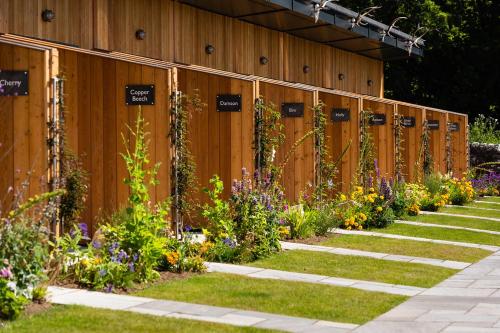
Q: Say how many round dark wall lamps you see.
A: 7